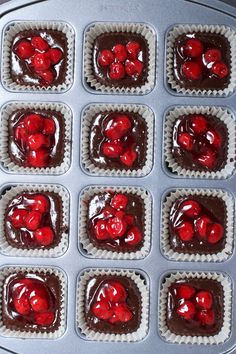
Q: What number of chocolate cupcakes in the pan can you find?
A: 12